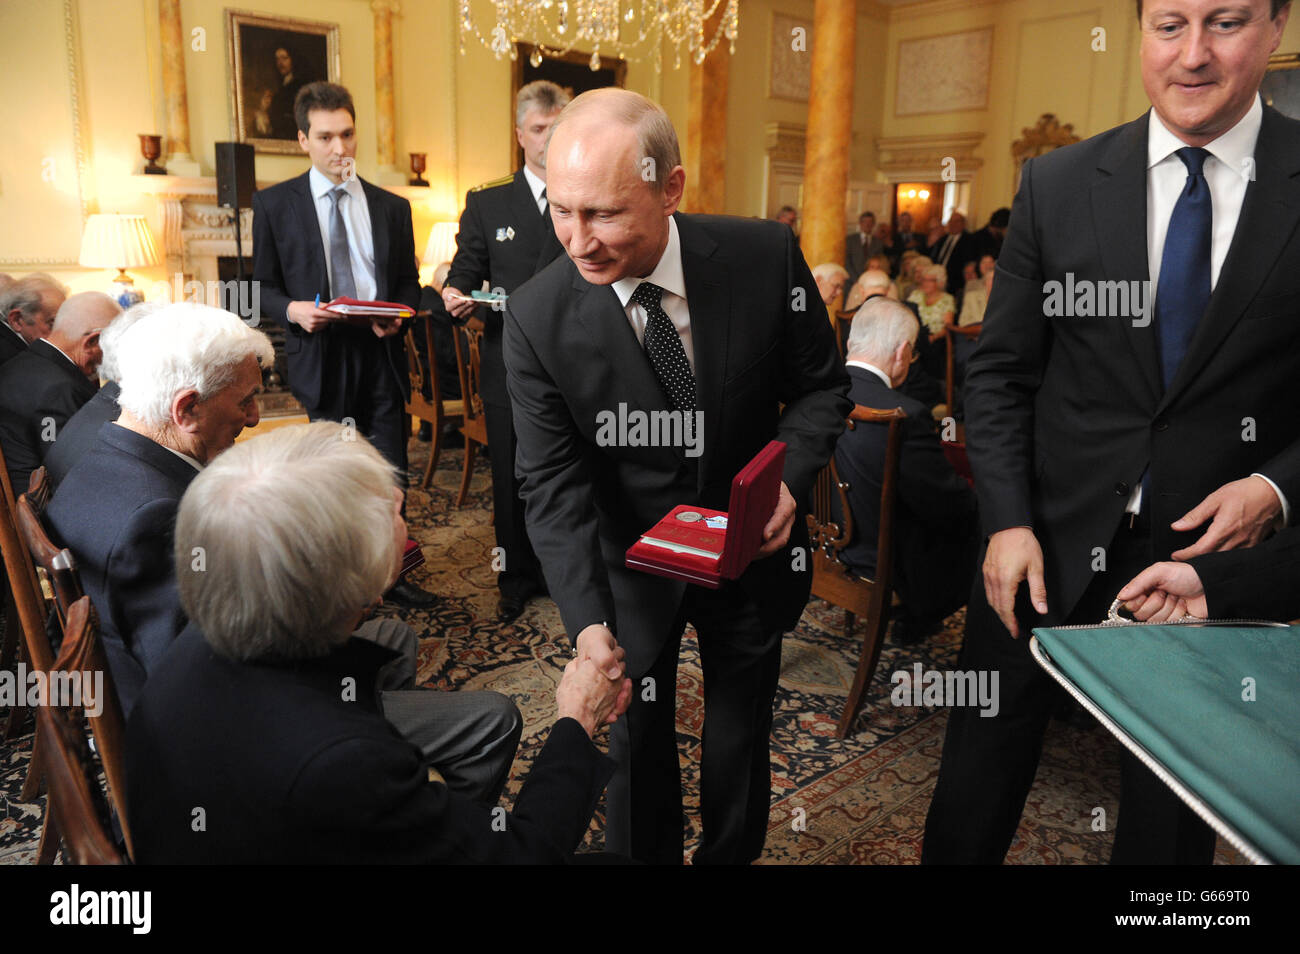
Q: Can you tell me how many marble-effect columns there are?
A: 4